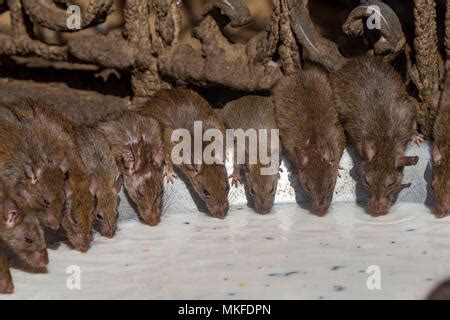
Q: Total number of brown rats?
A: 11